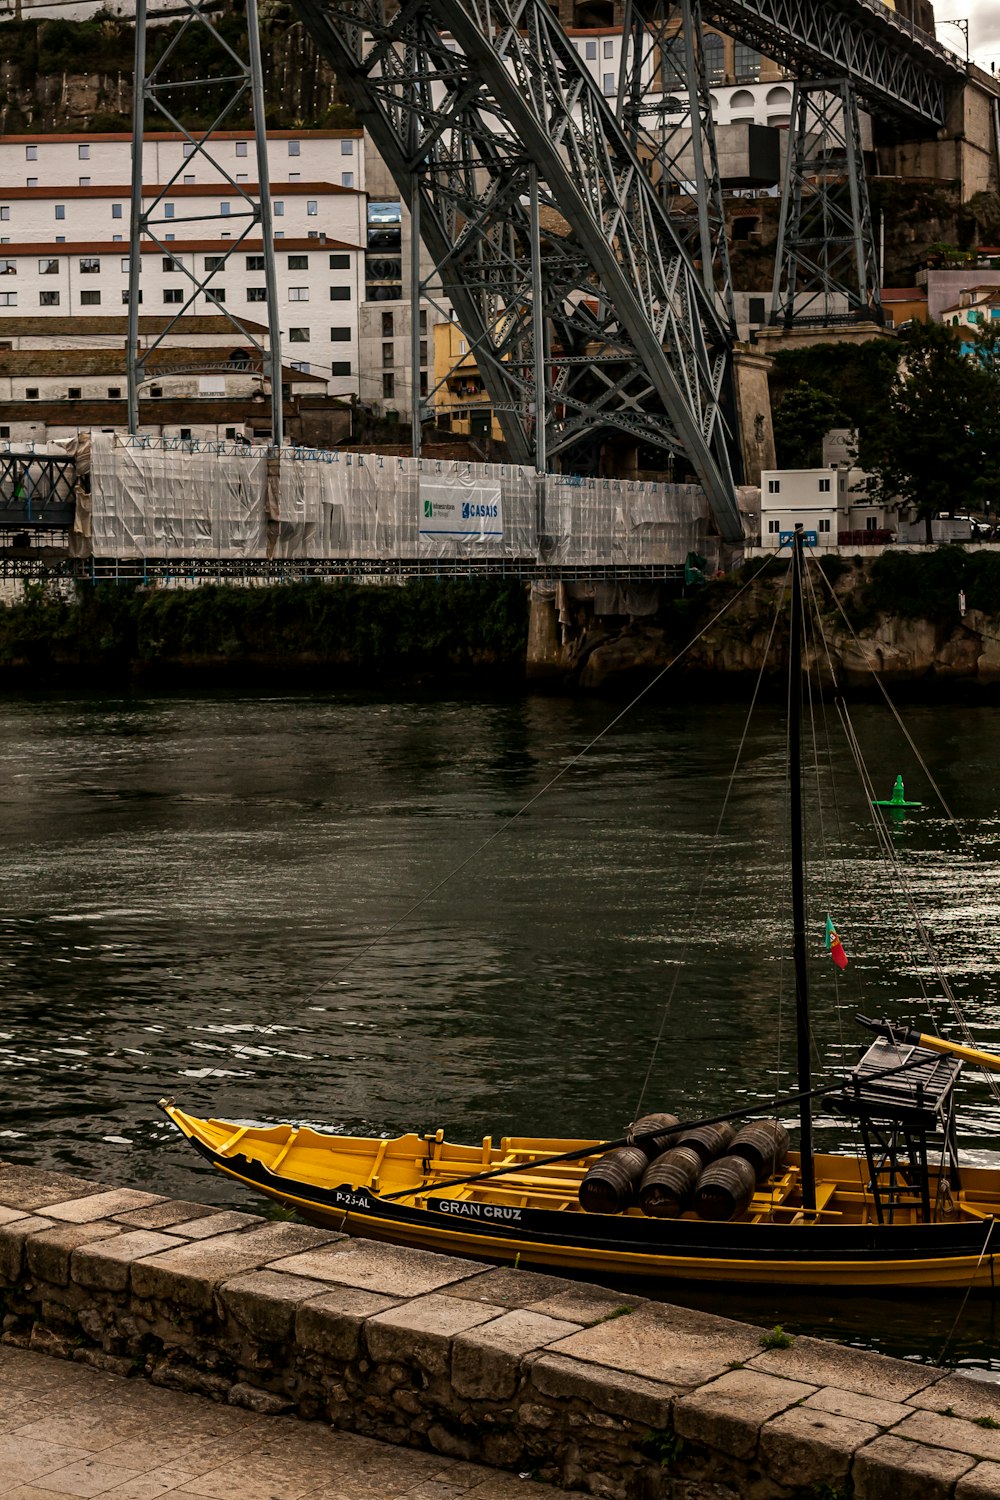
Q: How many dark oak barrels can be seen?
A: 6